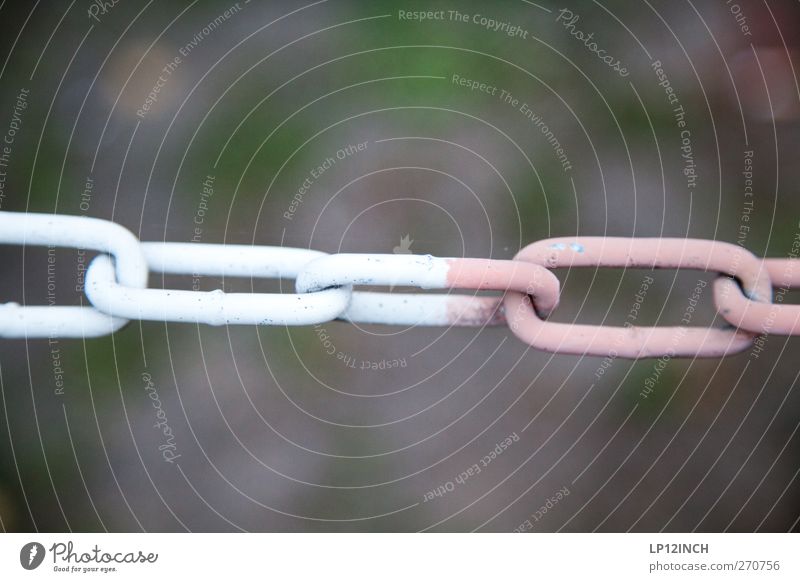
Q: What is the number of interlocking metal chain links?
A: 5